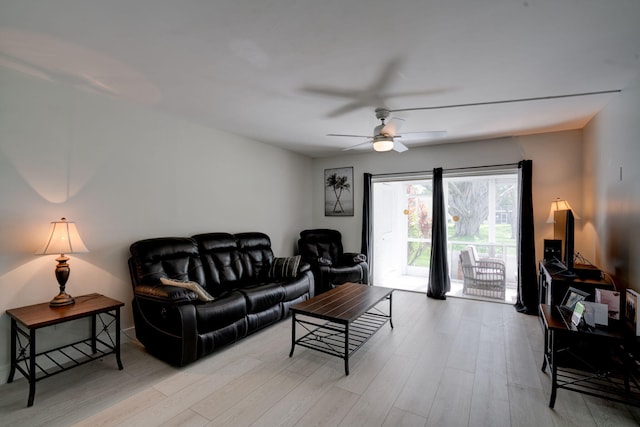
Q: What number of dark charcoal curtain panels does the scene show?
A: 3